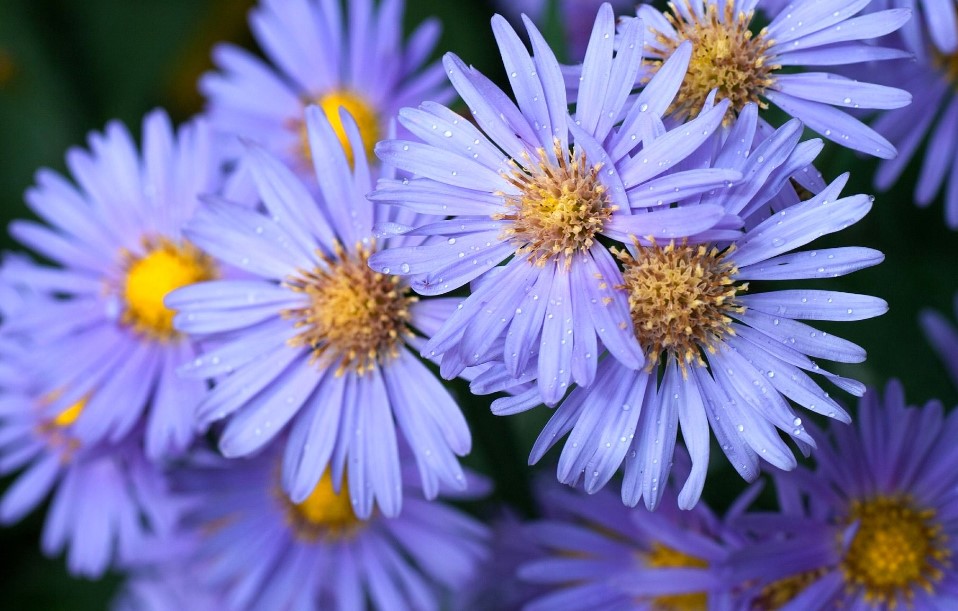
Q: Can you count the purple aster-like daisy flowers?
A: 11